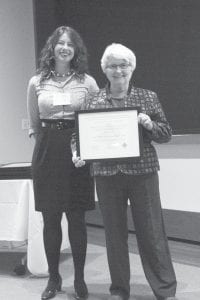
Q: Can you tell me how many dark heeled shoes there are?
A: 2